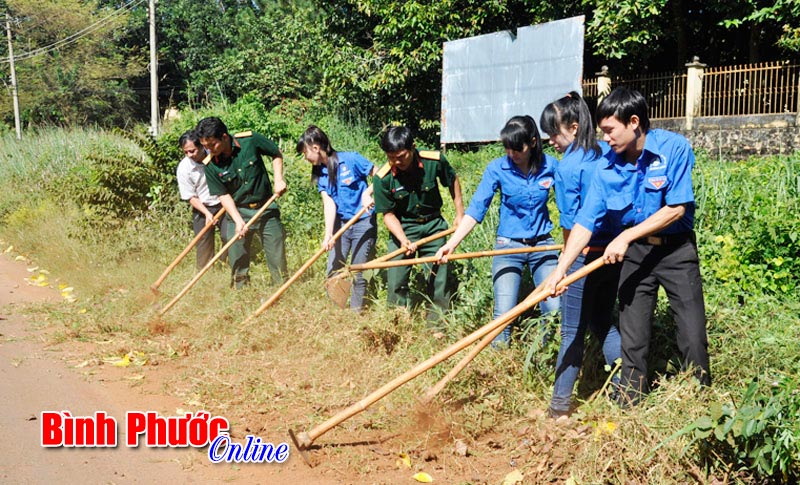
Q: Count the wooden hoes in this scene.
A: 7